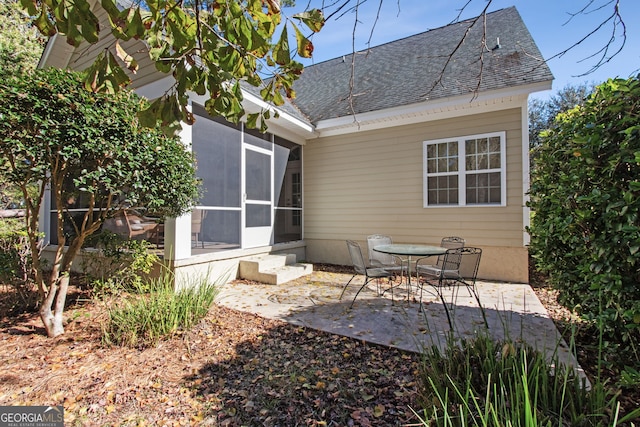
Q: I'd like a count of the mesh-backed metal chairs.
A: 4